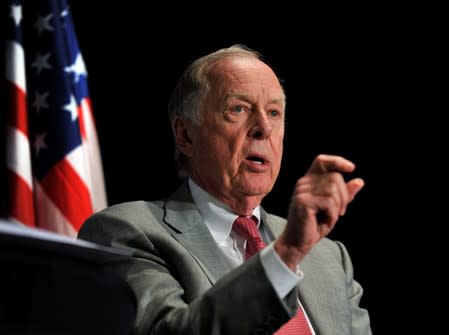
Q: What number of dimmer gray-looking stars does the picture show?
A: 4